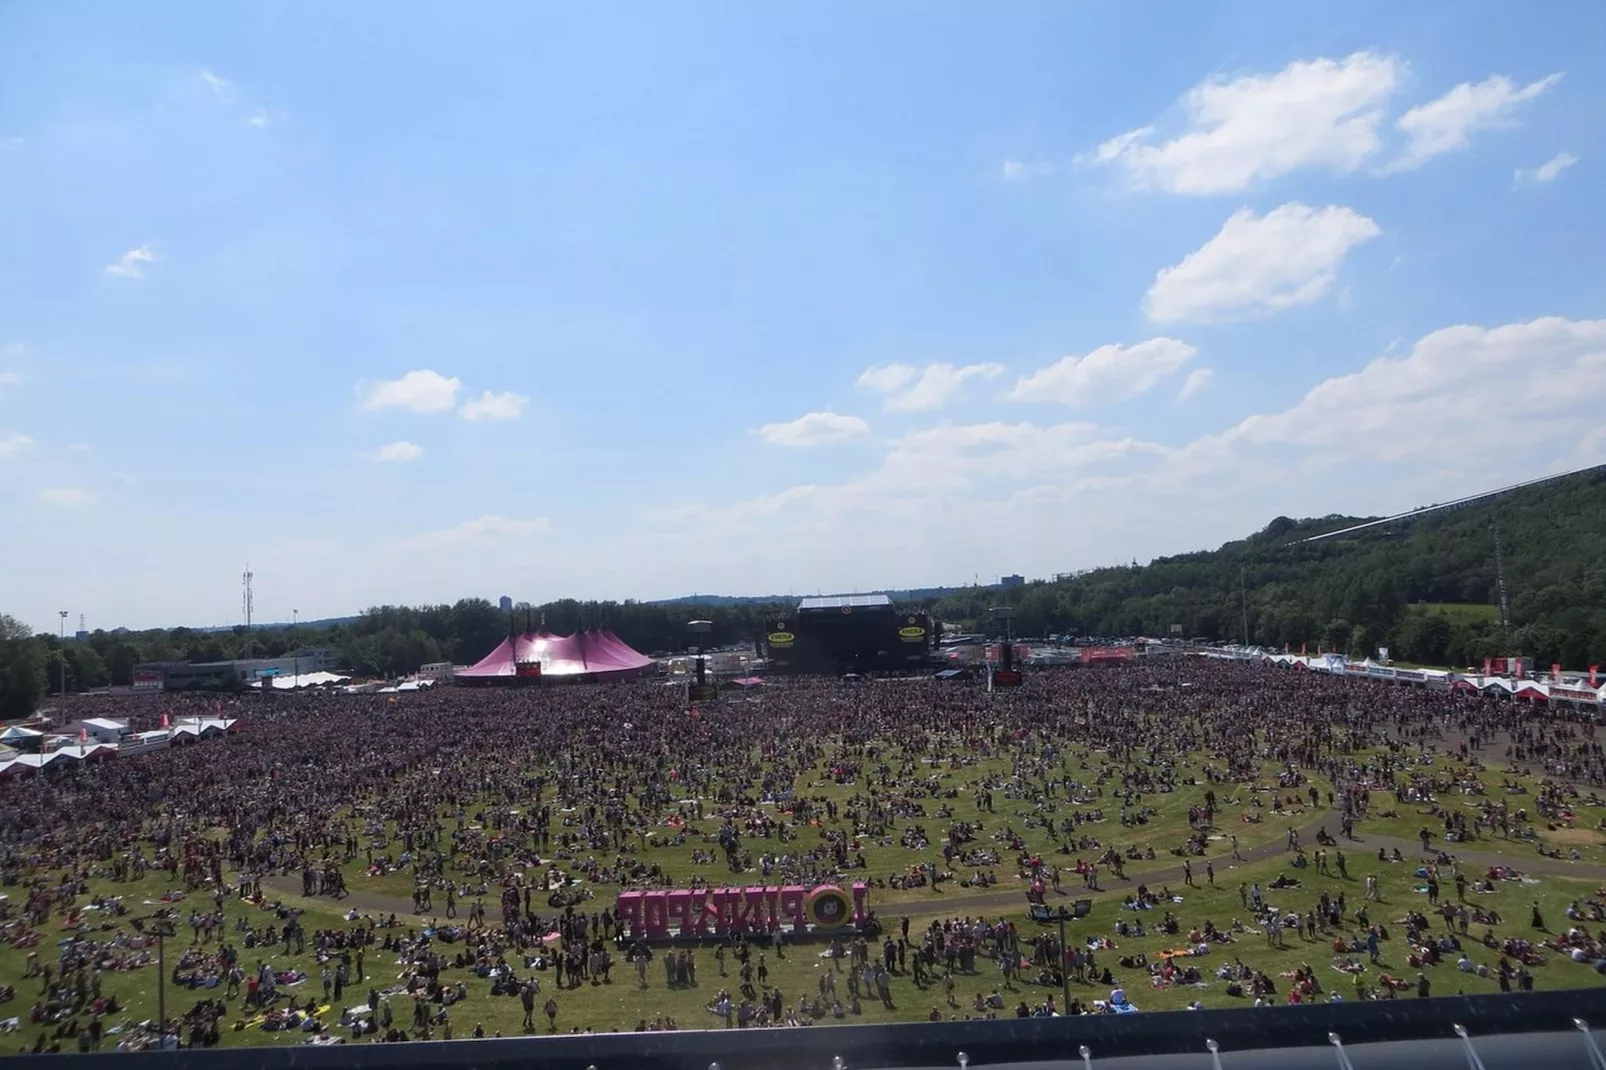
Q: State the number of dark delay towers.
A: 2